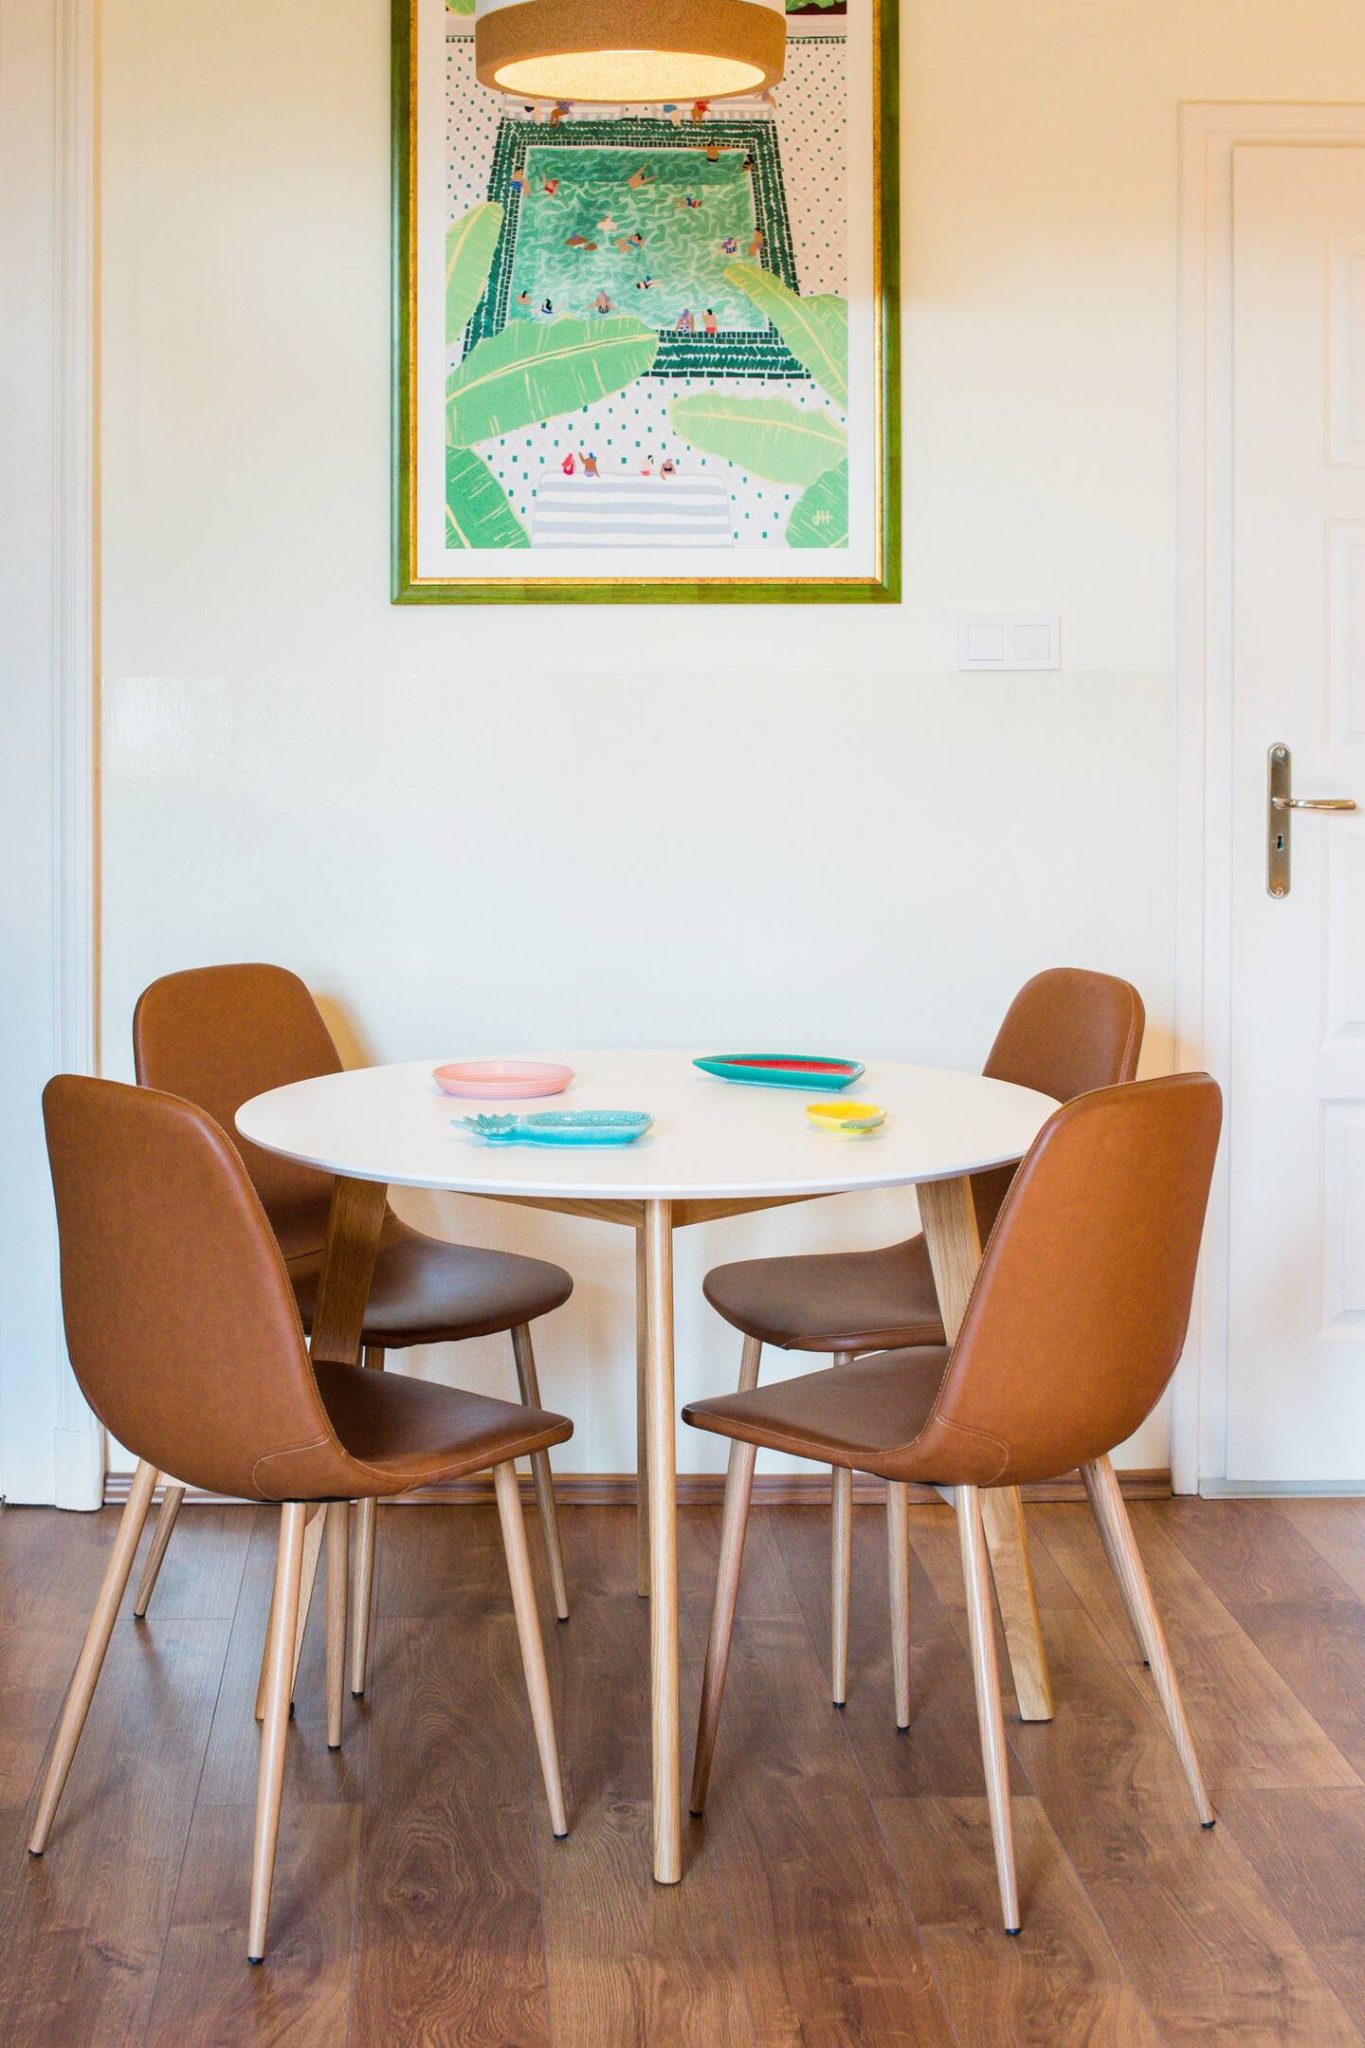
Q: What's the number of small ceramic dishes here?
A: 4